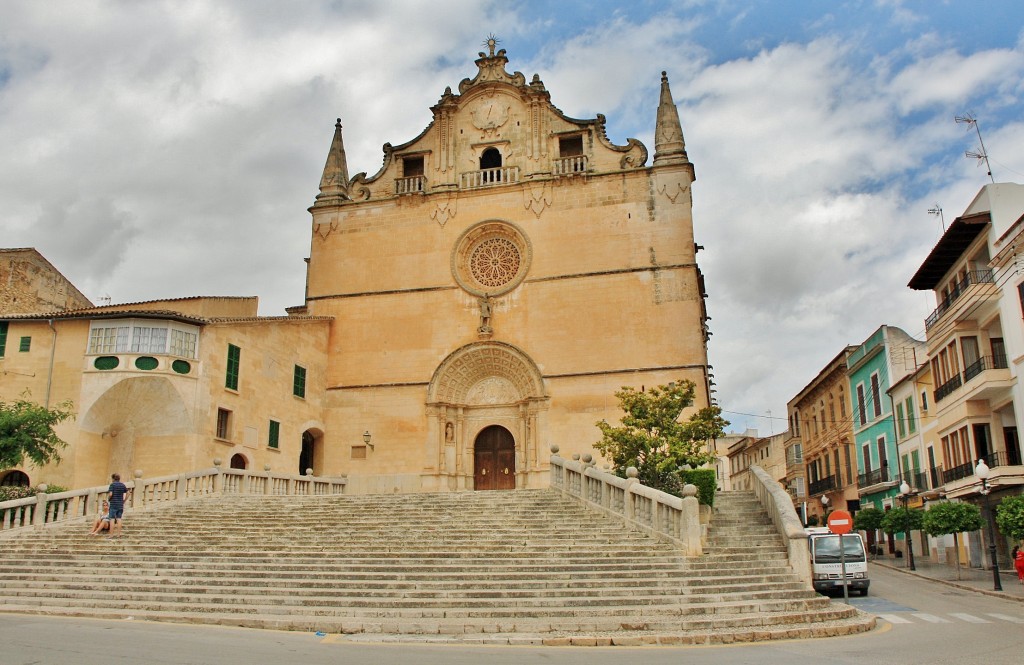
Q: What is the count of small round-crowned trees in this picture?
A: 4